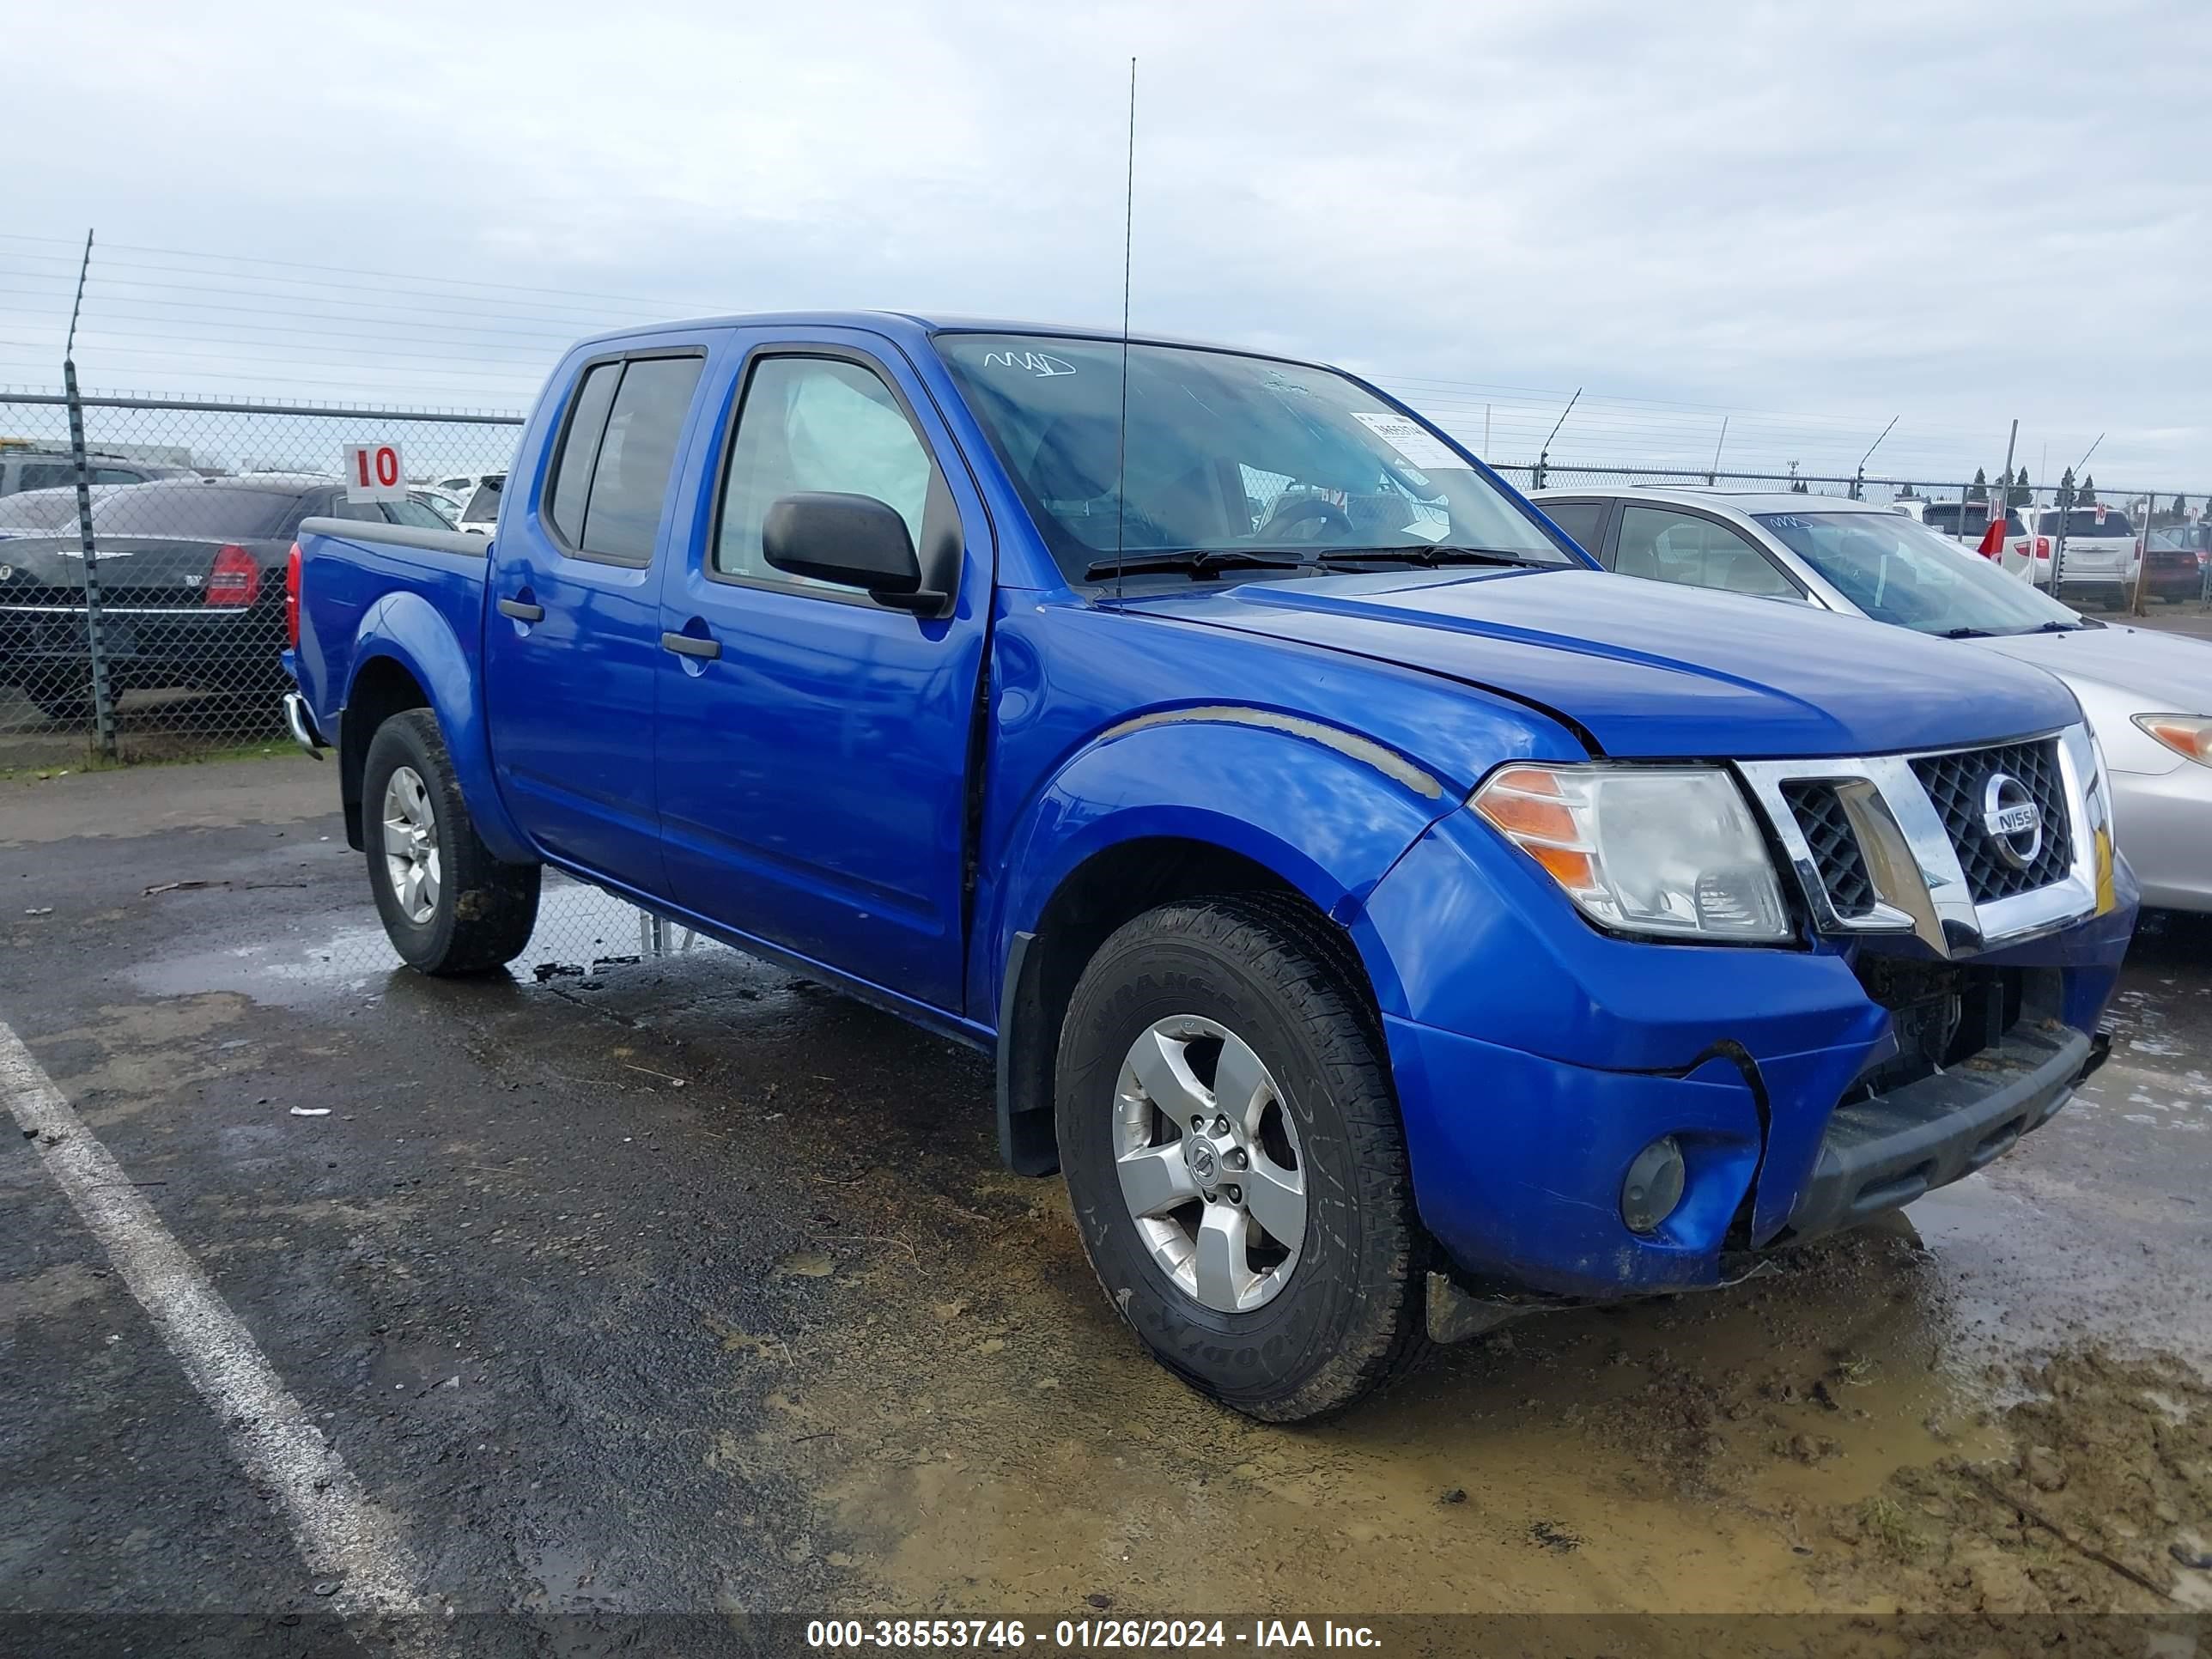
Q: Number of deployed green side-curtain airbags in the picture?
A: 1